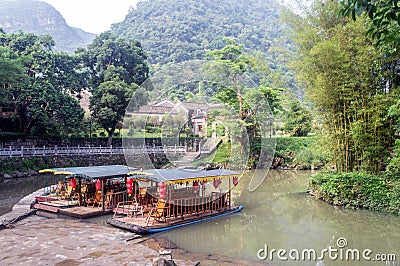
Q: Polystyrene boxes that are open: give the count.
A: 0